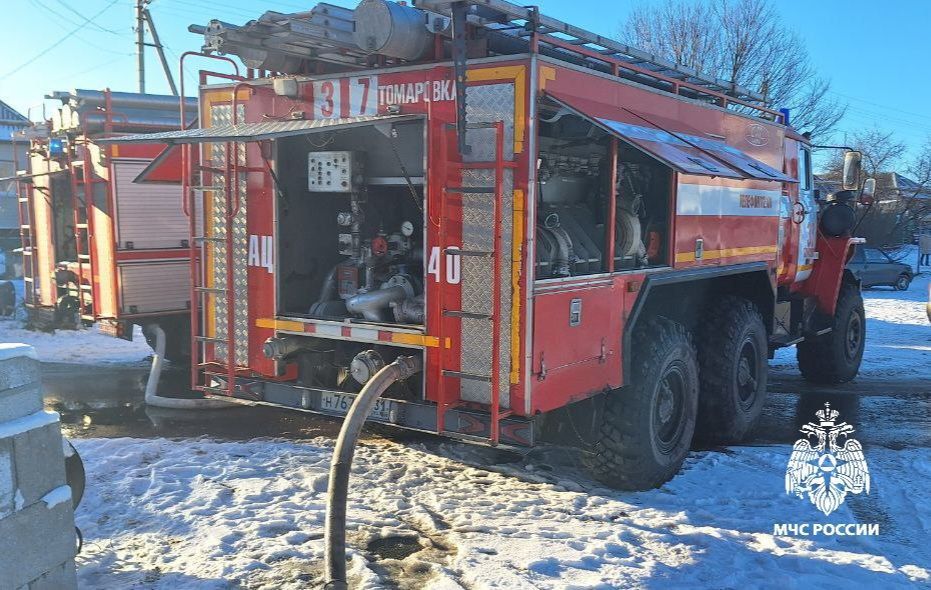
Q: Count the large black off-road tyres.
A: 3